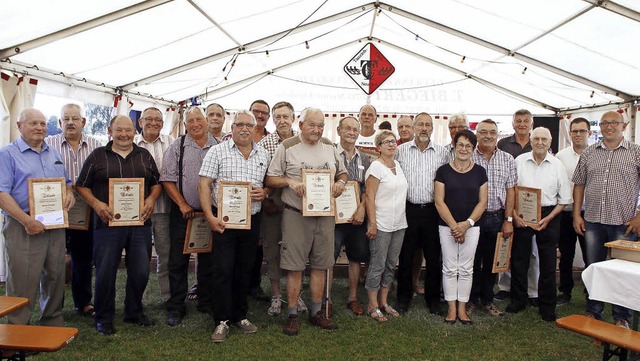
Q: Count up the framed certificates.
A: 9